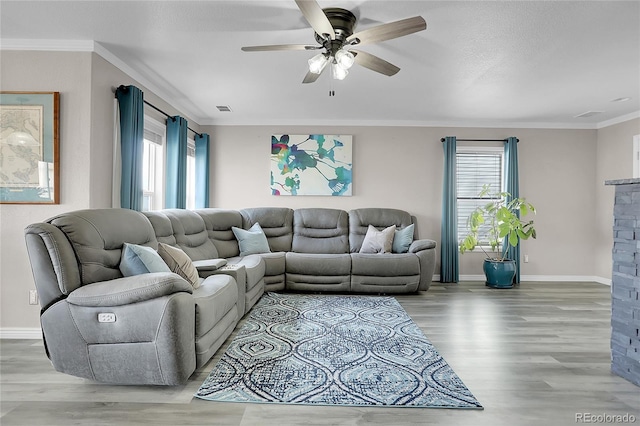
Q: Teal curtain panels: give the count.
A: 5